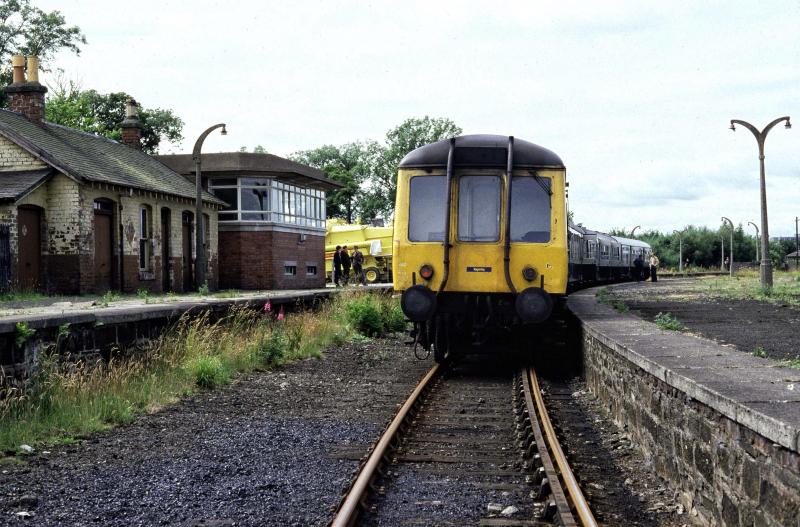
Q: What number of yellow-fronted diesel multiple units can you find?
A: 1